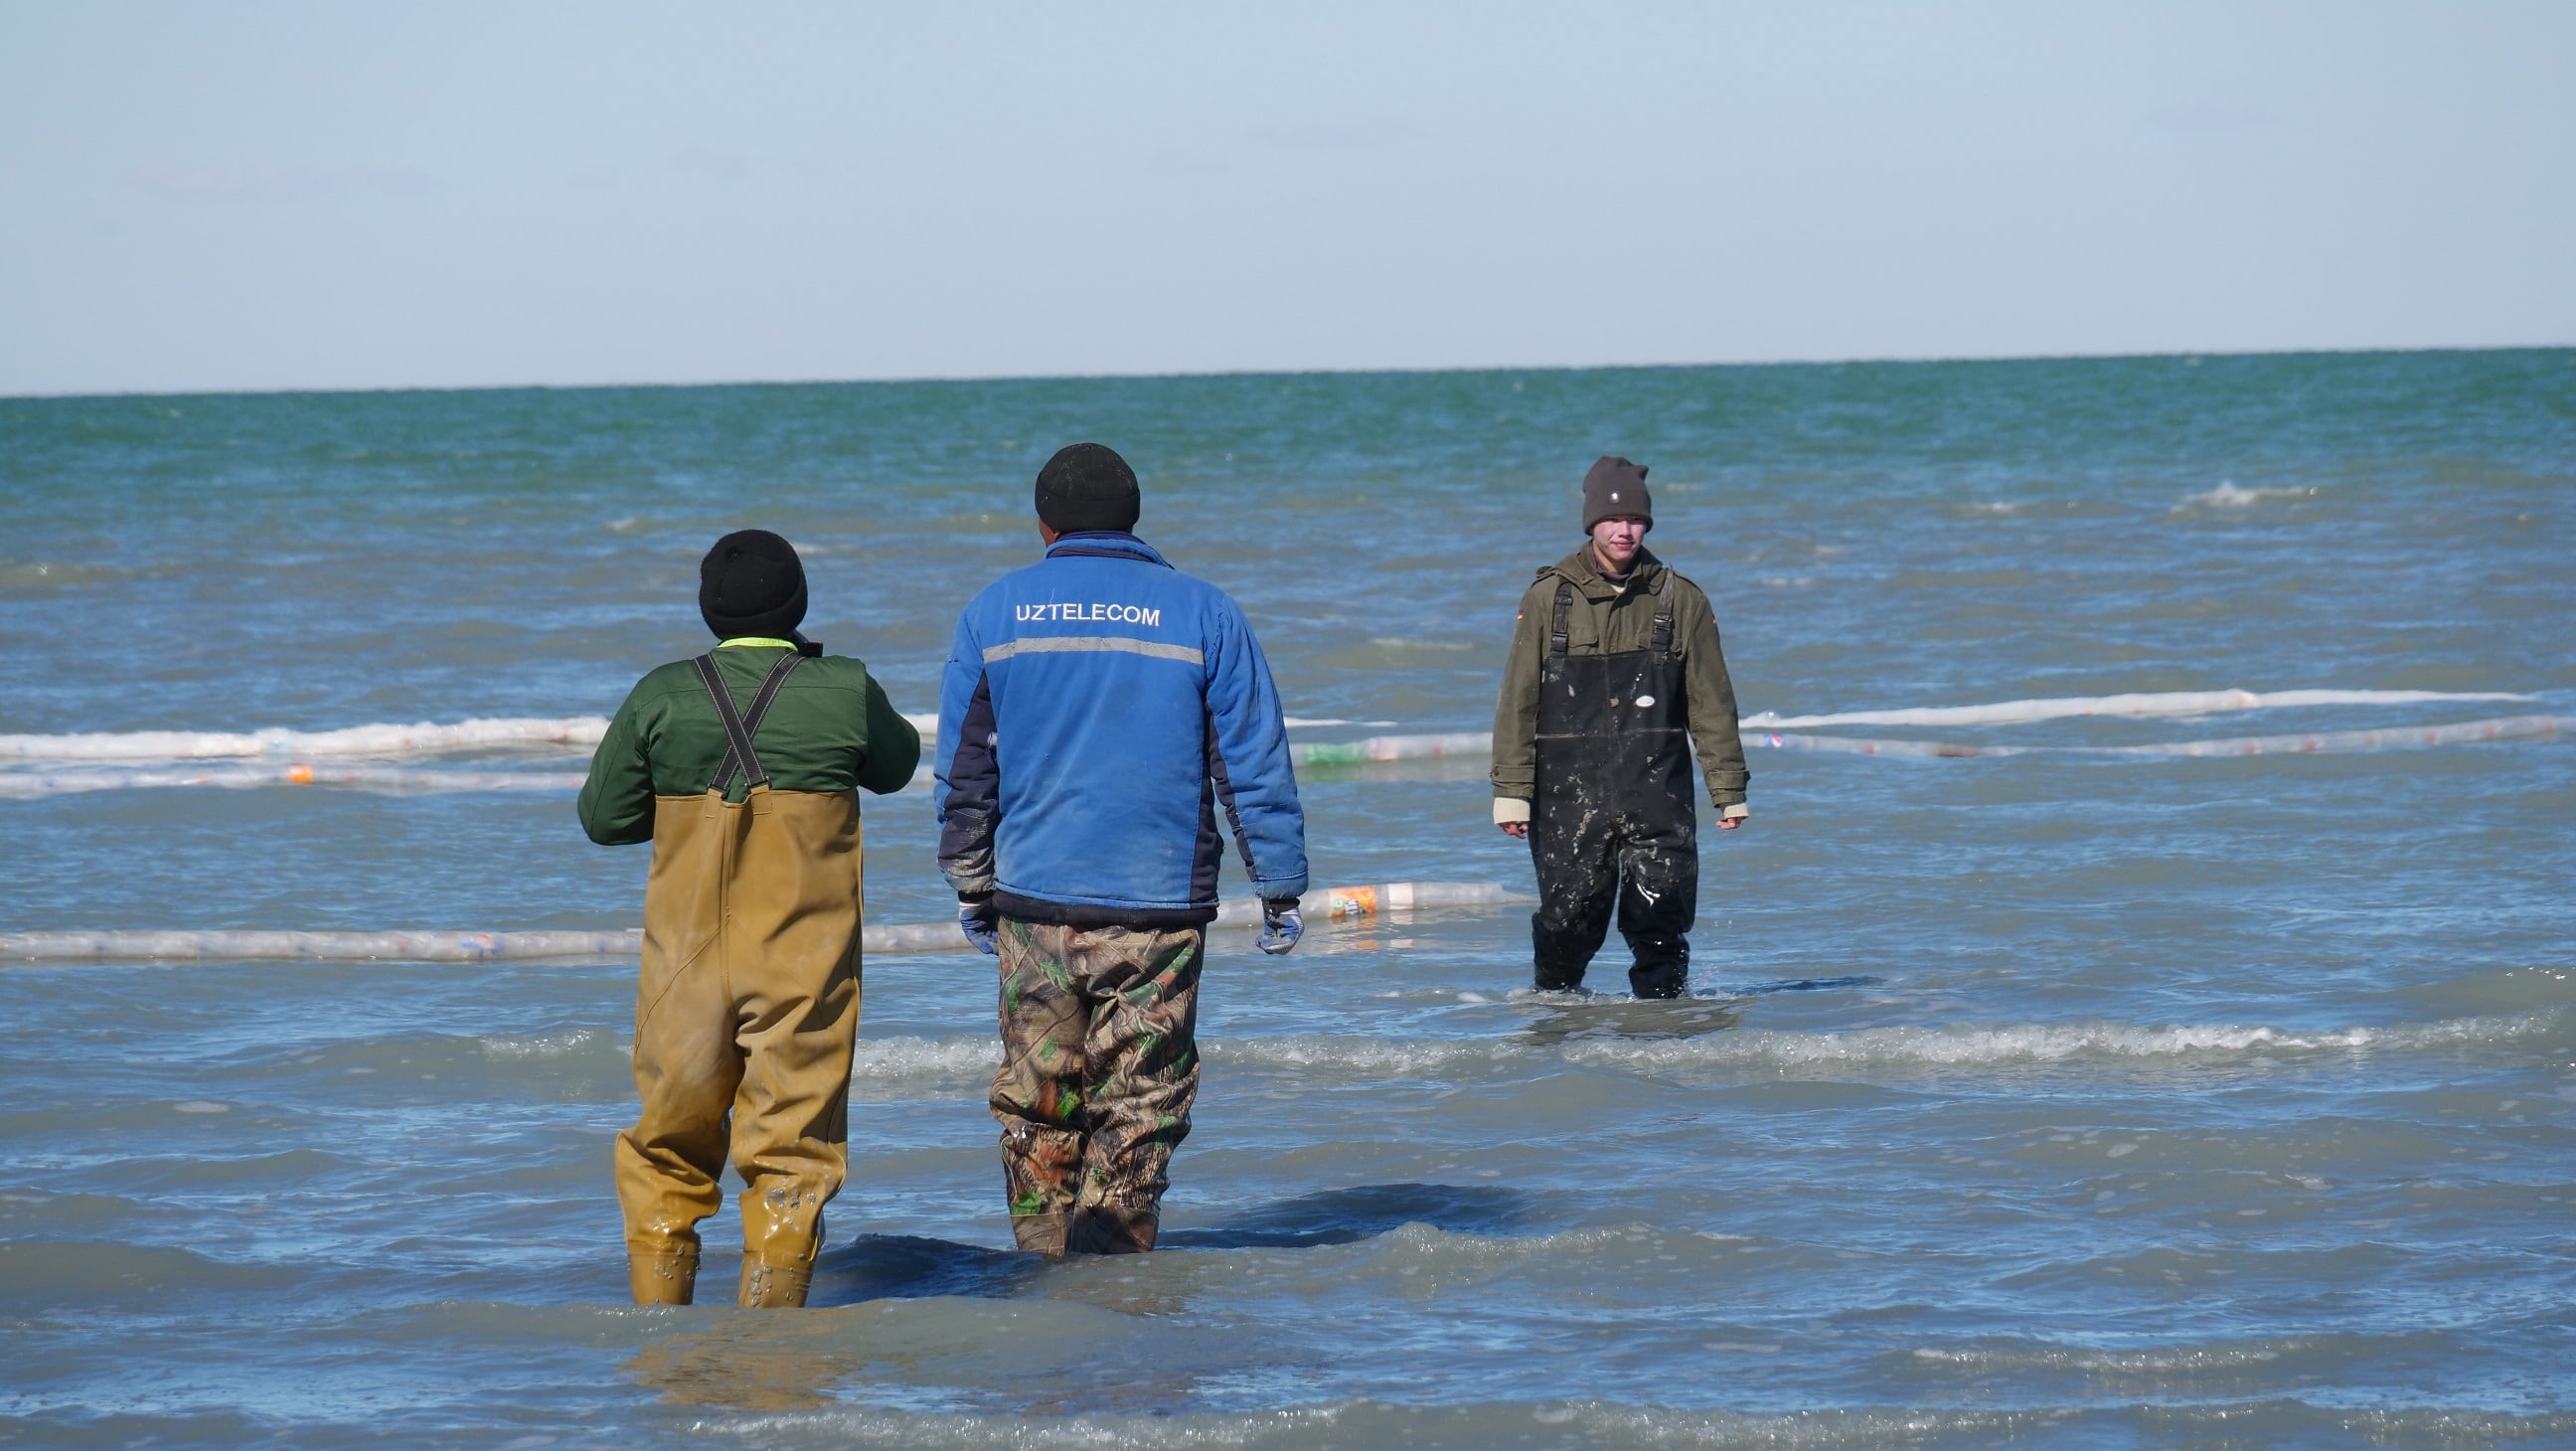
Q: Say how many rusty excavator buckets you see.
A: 0